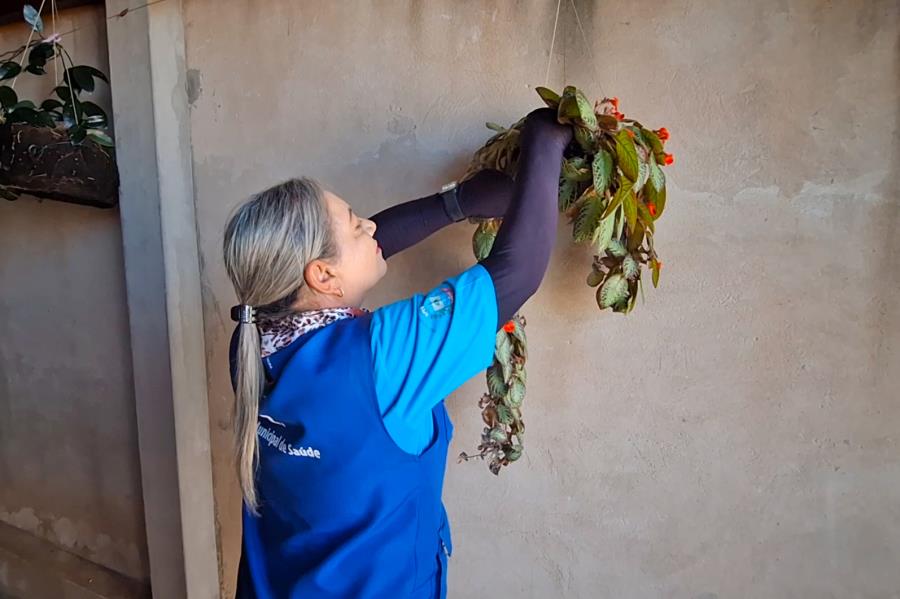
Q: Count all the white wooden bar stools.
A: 0